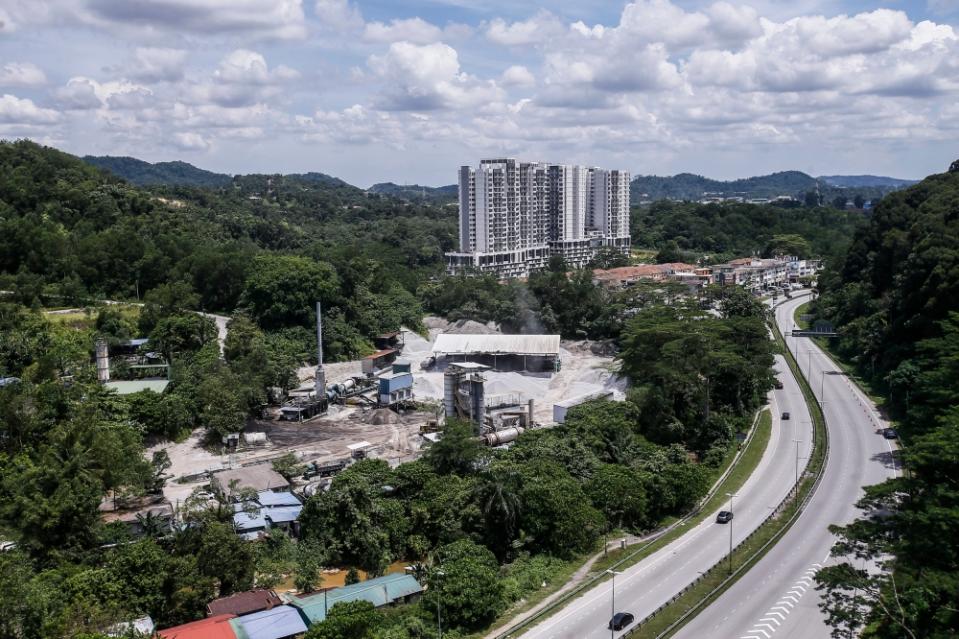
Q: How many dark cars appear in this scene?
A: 5